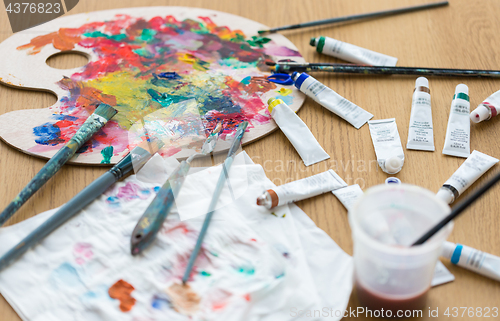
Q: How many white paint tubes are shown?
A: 12